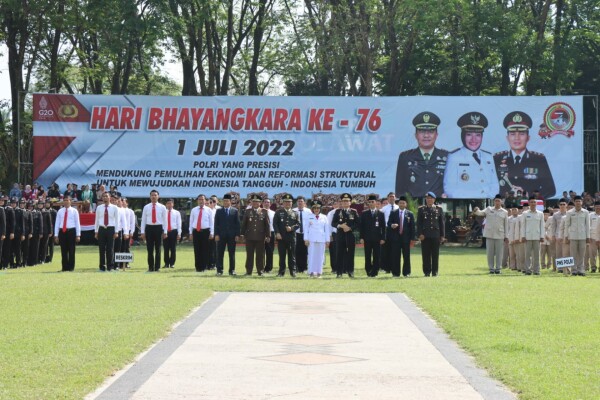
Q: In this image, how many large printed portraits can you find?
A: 3